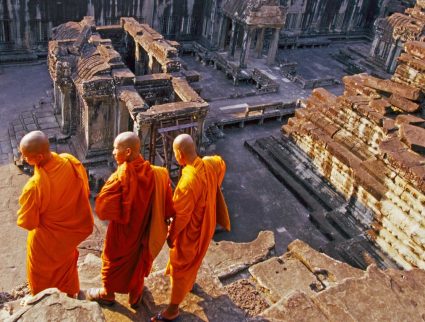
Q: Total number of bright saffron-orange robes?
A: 3